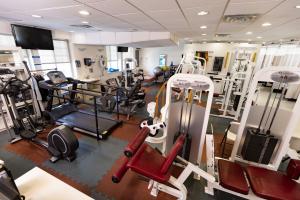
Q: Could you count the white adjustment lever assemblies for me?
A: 1